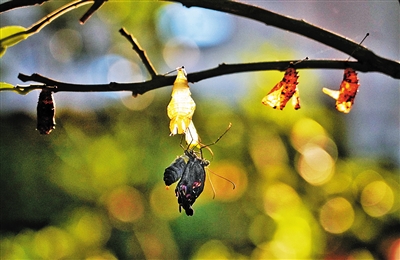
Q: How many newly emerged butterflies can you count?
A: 1